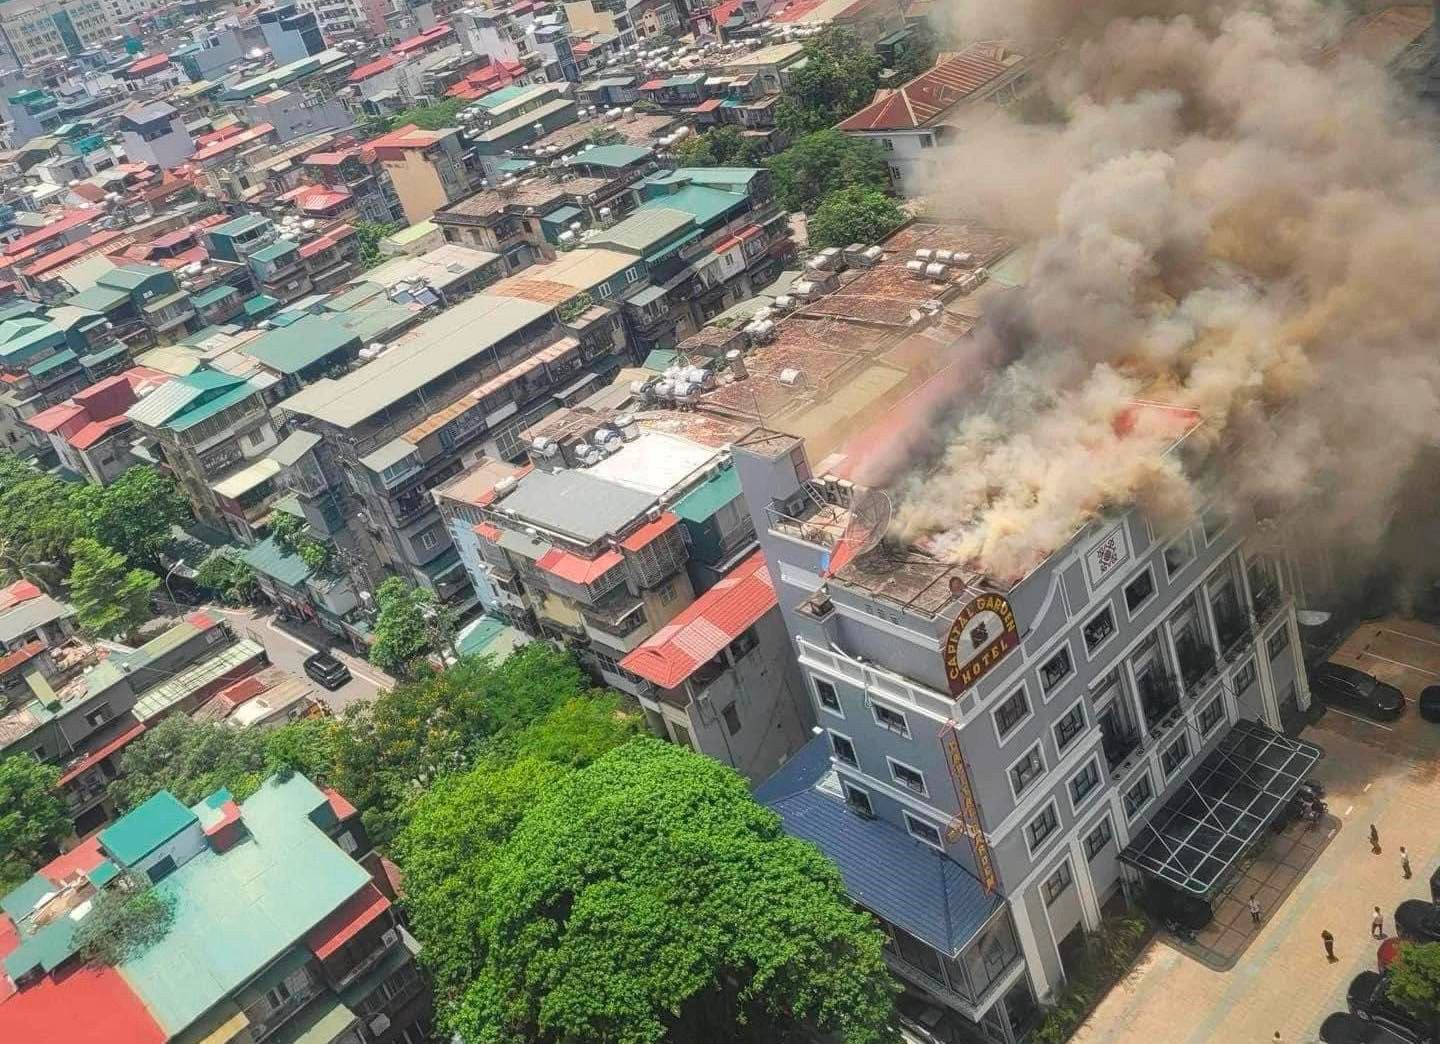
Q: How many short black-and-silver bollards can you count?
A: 0